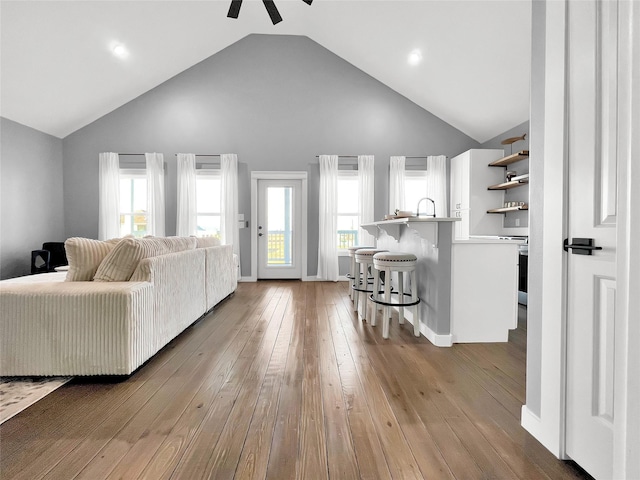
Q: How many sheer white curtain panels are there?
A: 8